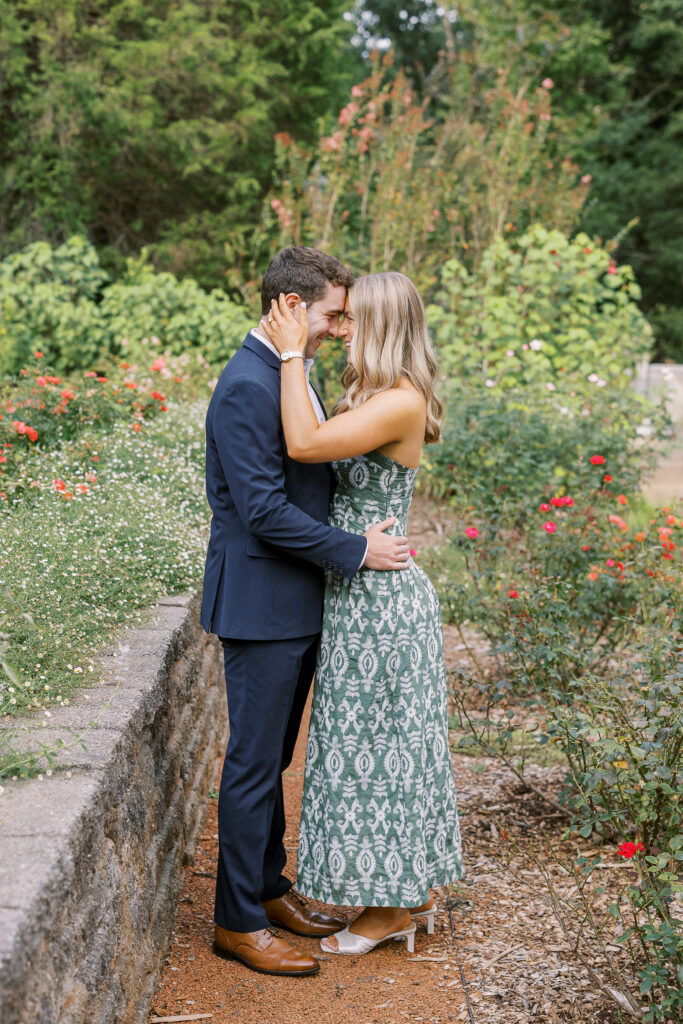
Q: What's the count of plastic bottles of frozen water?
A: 0